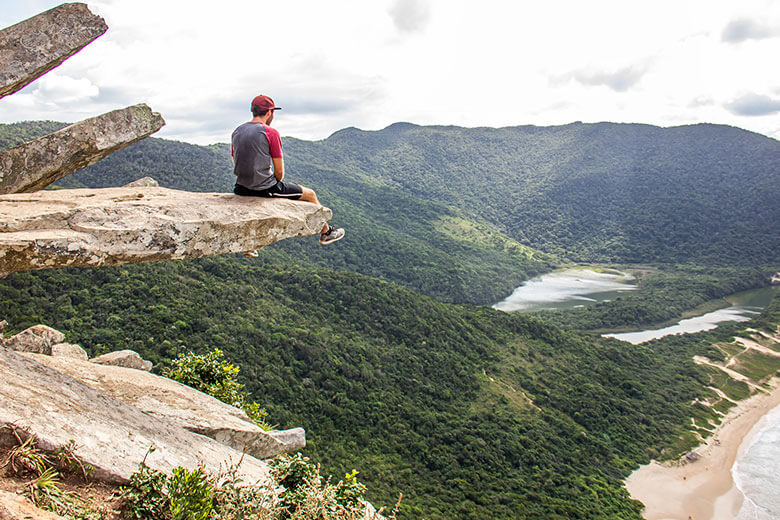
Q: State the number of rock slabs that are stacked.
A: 3